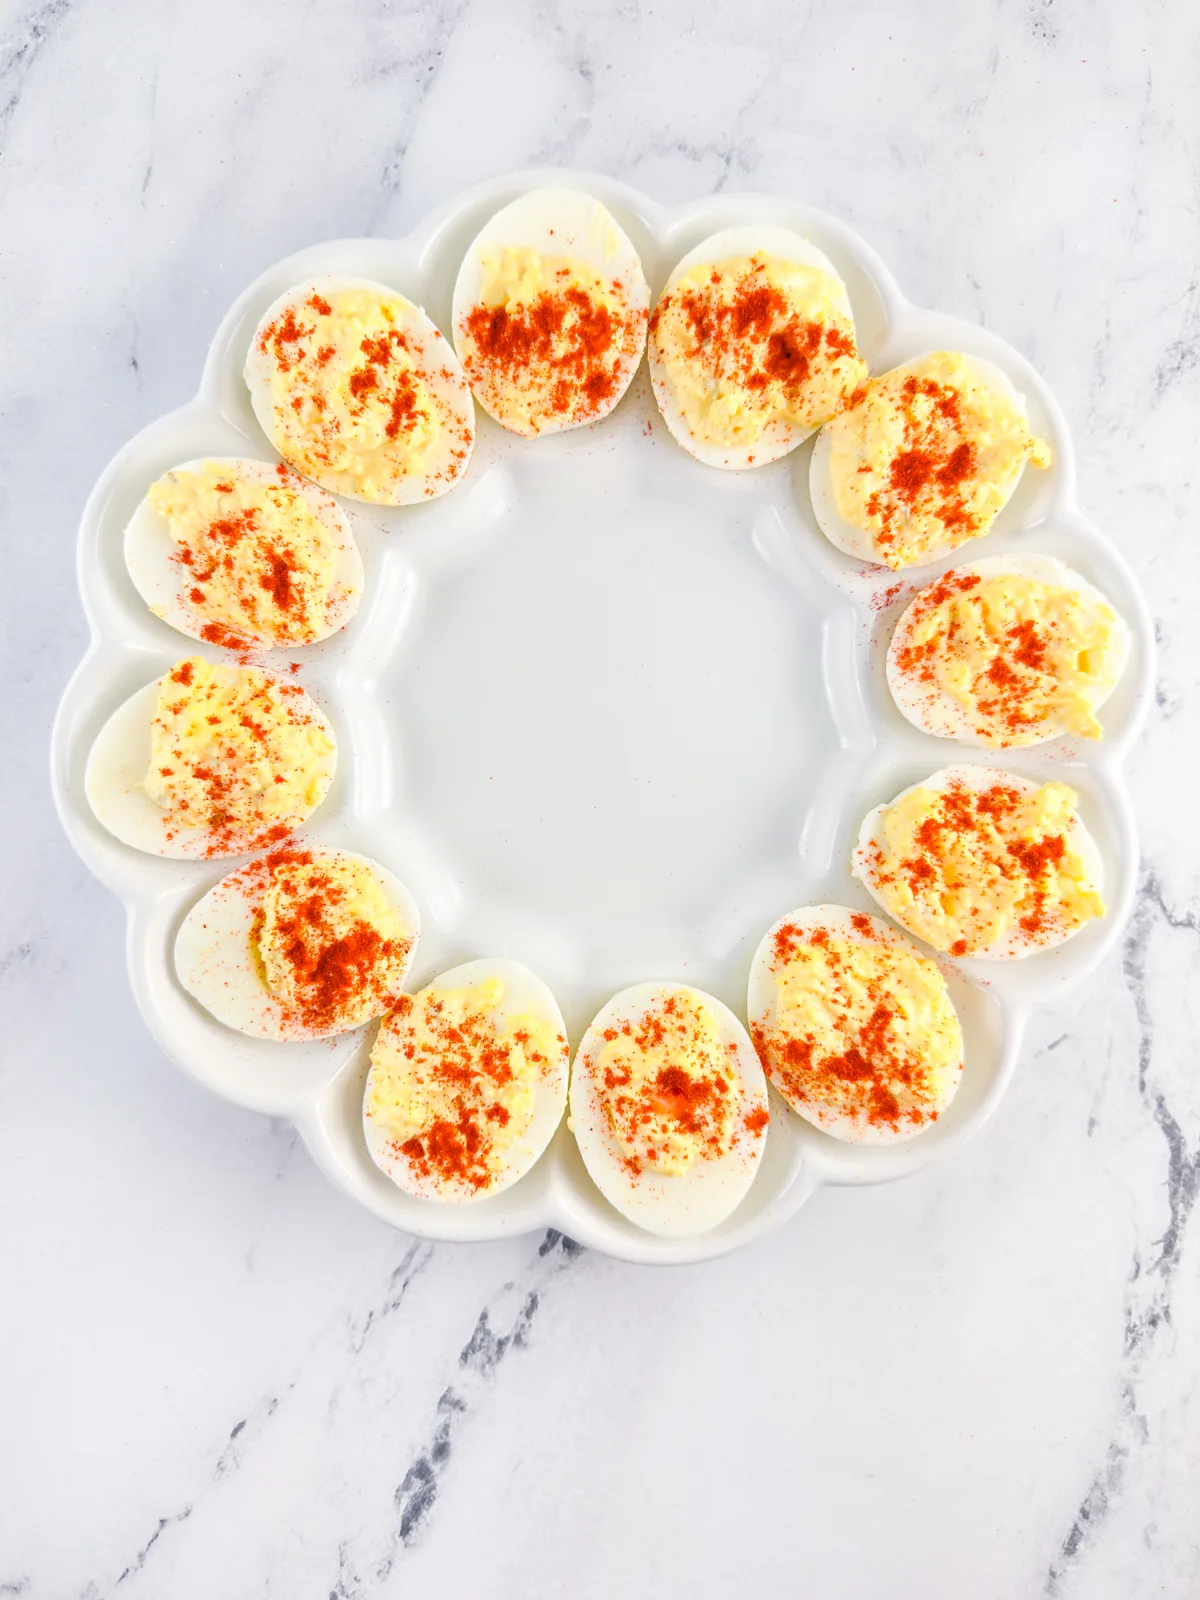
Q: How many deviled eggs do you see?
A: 12